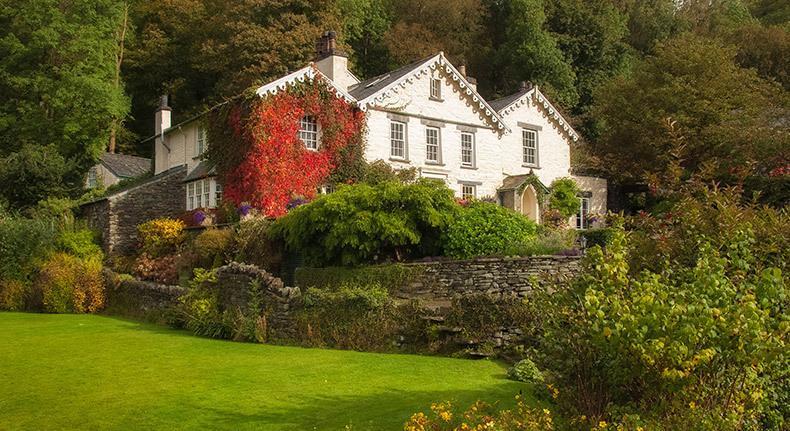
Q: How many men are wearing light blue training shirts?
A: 0